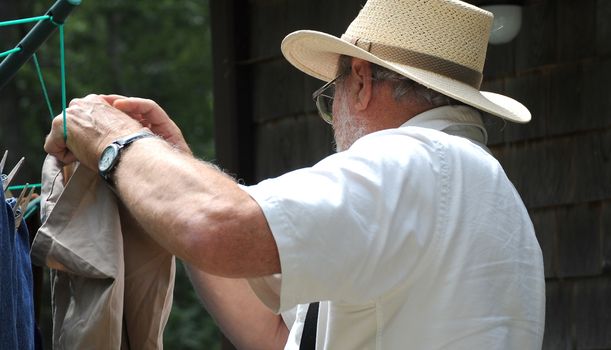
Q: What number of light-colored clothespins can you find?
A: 2